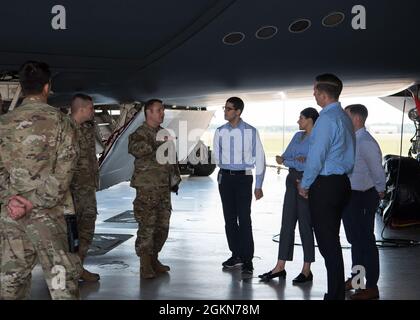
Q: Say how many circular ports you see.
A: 4